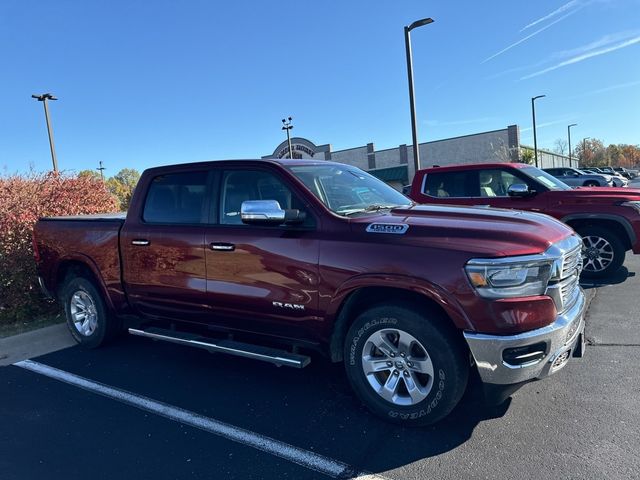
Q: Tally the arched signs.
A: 1